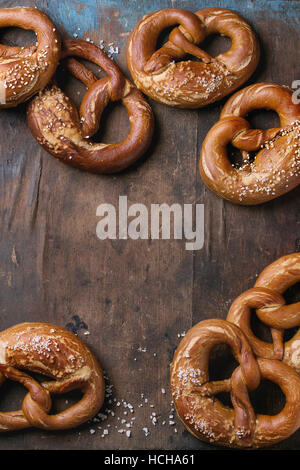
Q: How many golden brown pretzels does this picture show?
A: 7